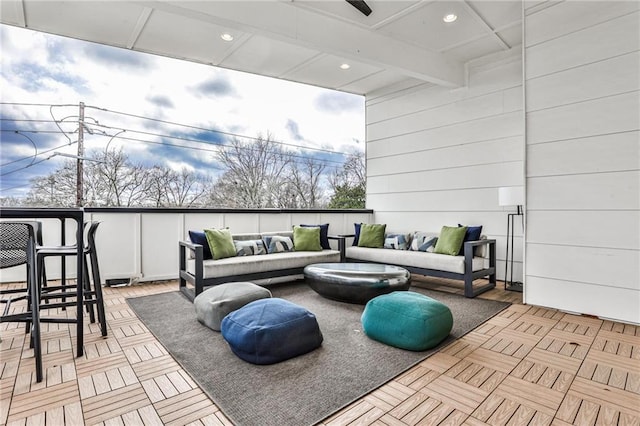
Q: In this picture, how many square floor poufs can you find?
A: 3